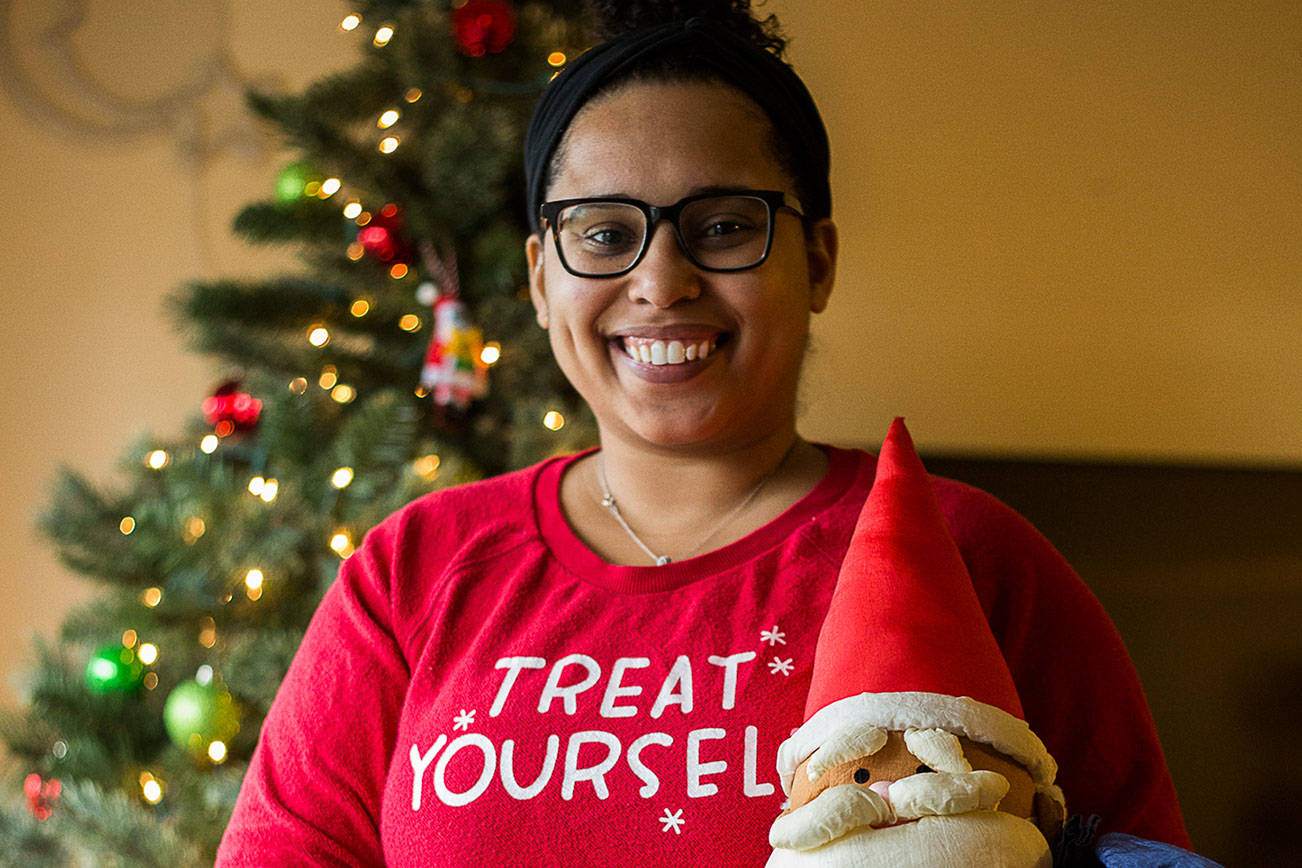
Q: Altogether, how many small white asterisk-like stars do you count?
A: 4